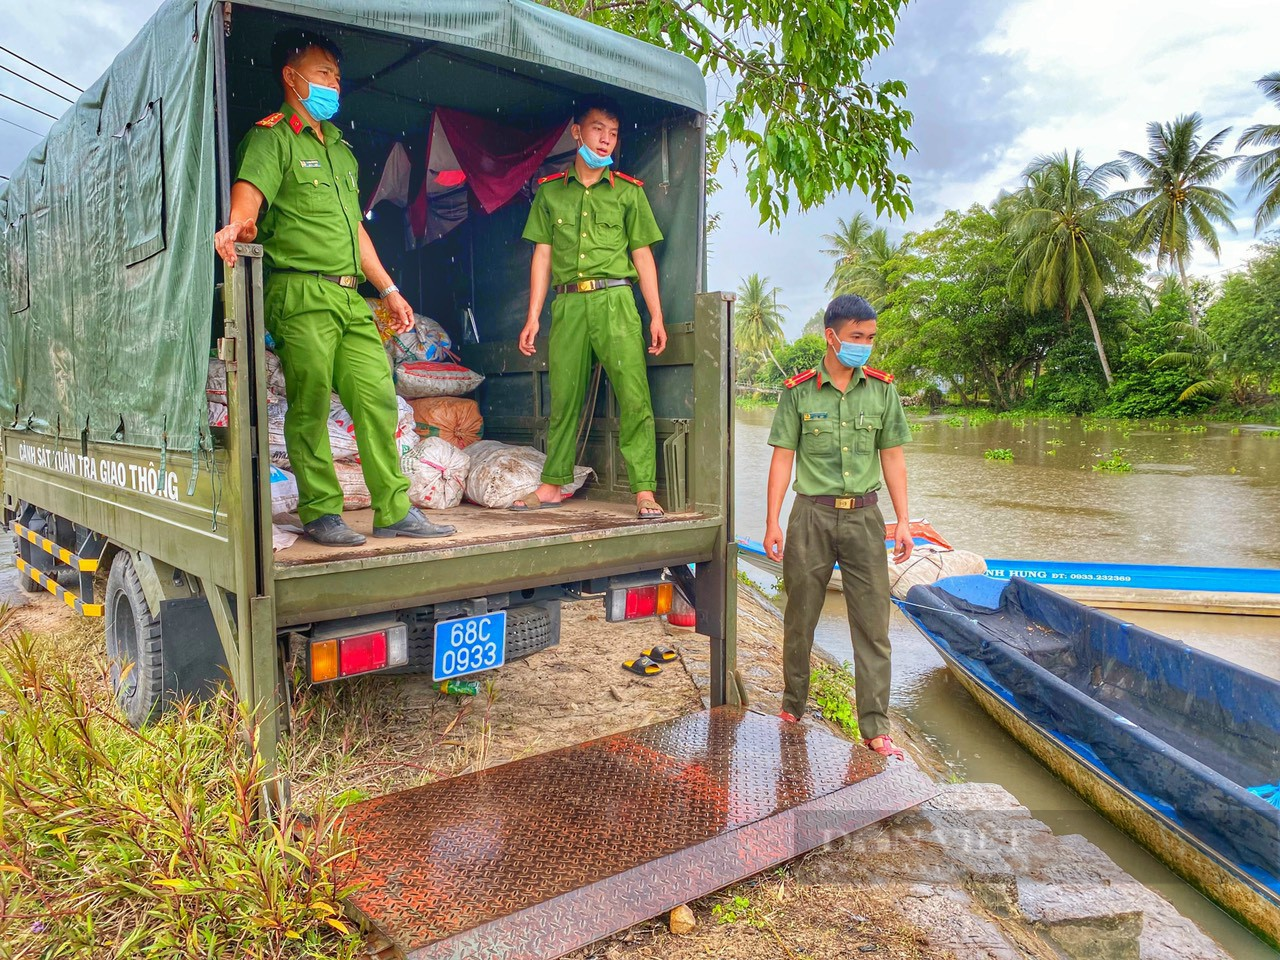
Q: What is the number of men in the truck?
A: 2